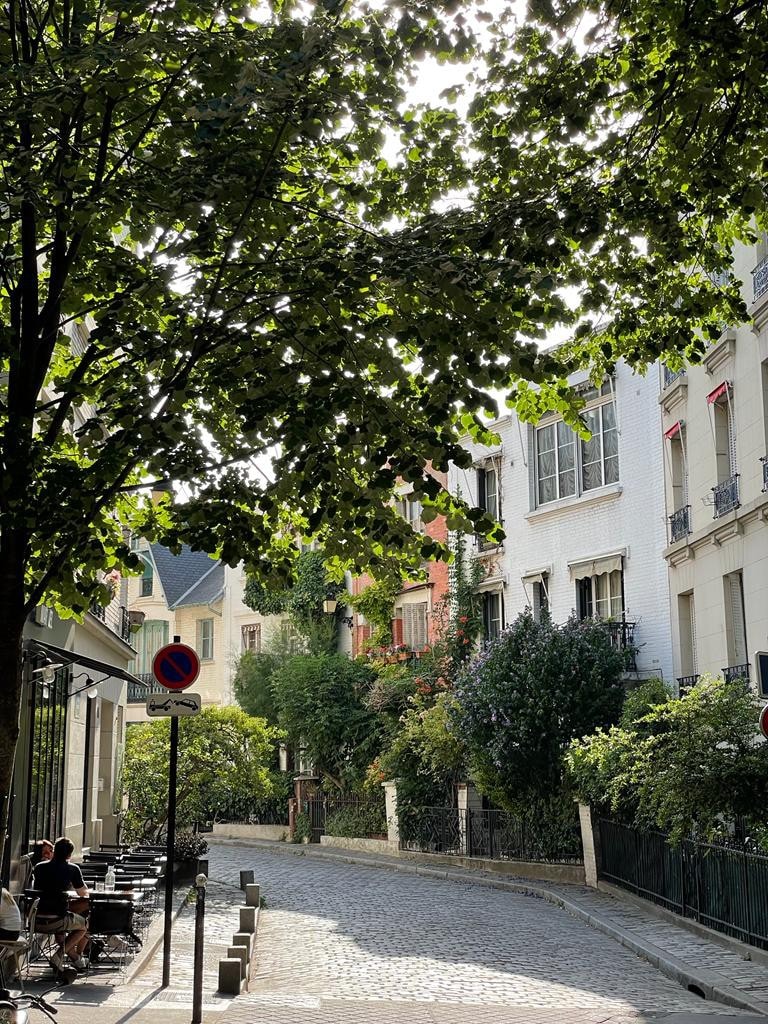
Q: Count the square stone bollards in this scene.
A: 6